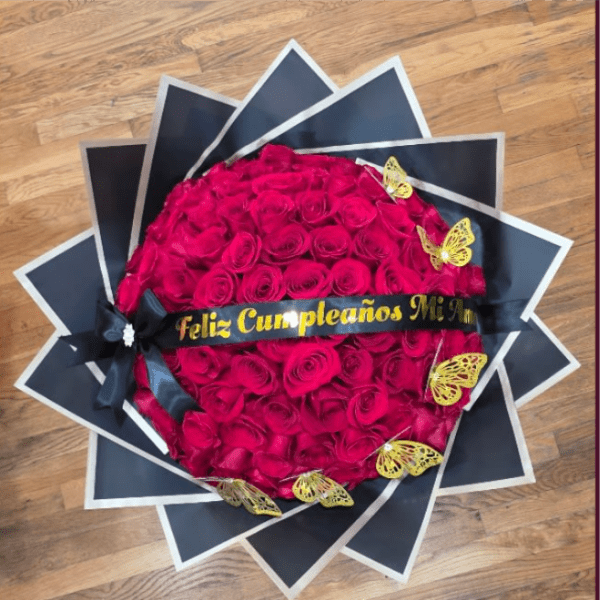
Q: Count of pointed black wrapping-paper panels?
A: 14